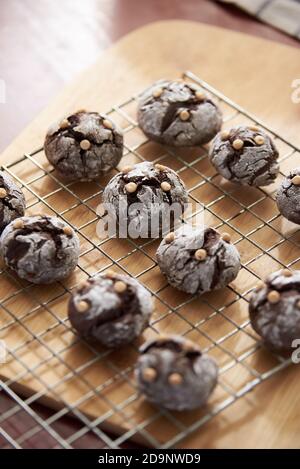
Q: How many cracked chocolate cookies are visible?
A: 11